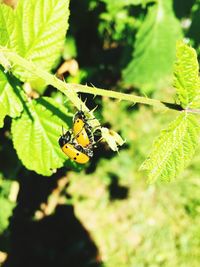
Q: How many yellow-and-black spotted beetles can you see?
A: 2